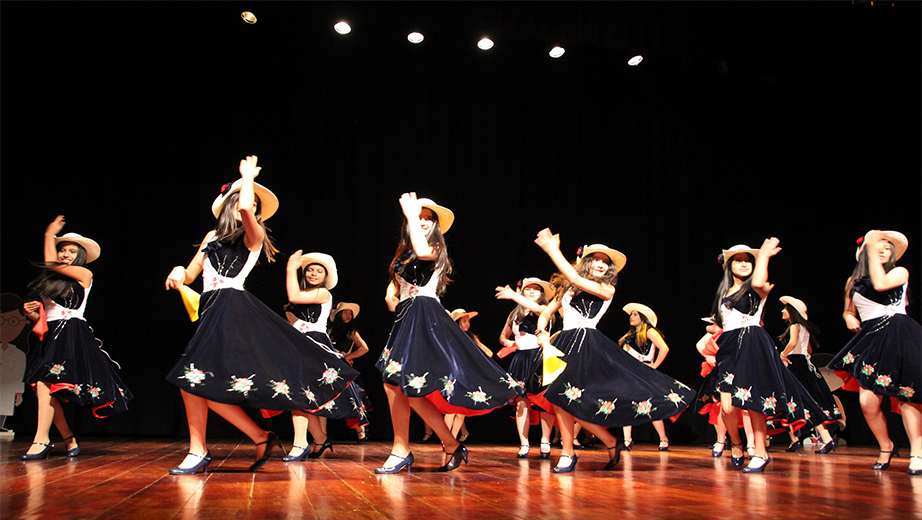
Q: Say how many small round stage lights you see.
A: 6